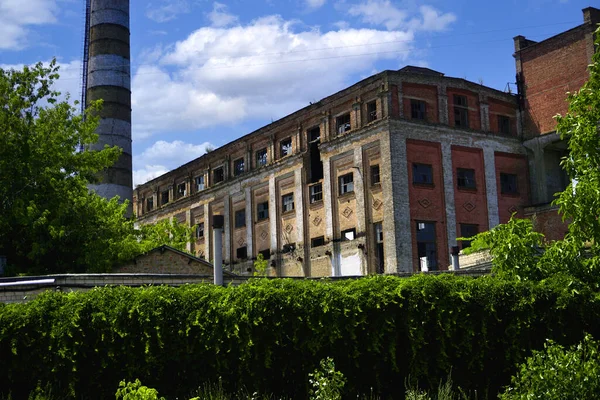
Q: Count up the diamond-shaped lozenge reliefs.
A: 9